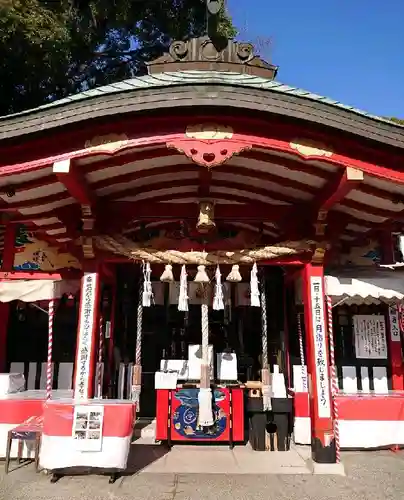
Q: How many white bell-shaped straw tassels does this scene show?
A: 3